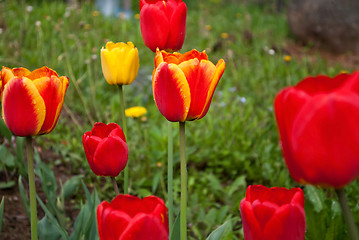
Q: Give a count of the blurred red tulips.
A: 1